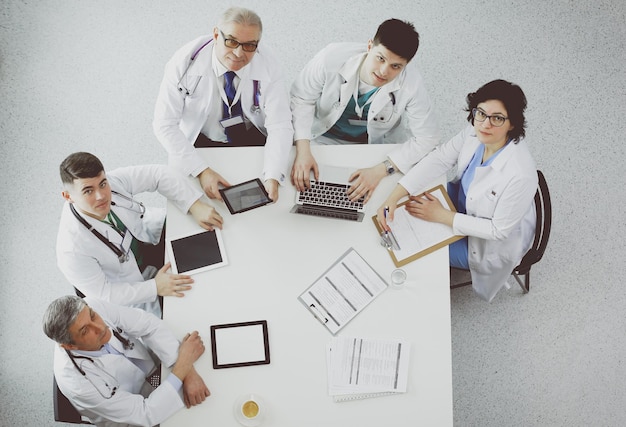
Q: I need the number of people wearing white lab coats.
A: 5